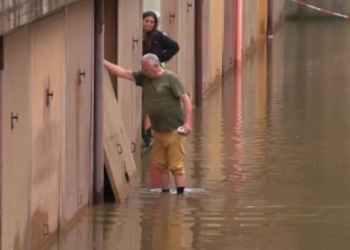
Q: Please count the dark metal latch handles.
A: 6